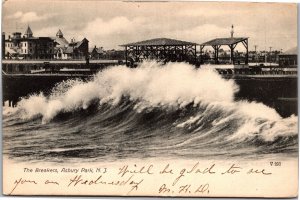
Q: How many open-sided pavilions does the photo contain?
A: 2